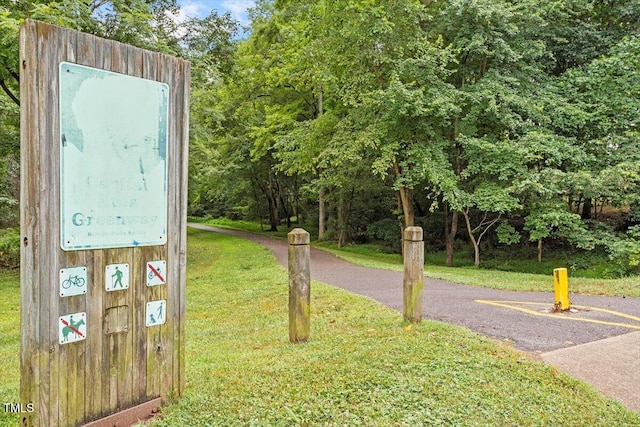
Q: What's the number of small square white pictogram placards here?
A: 5